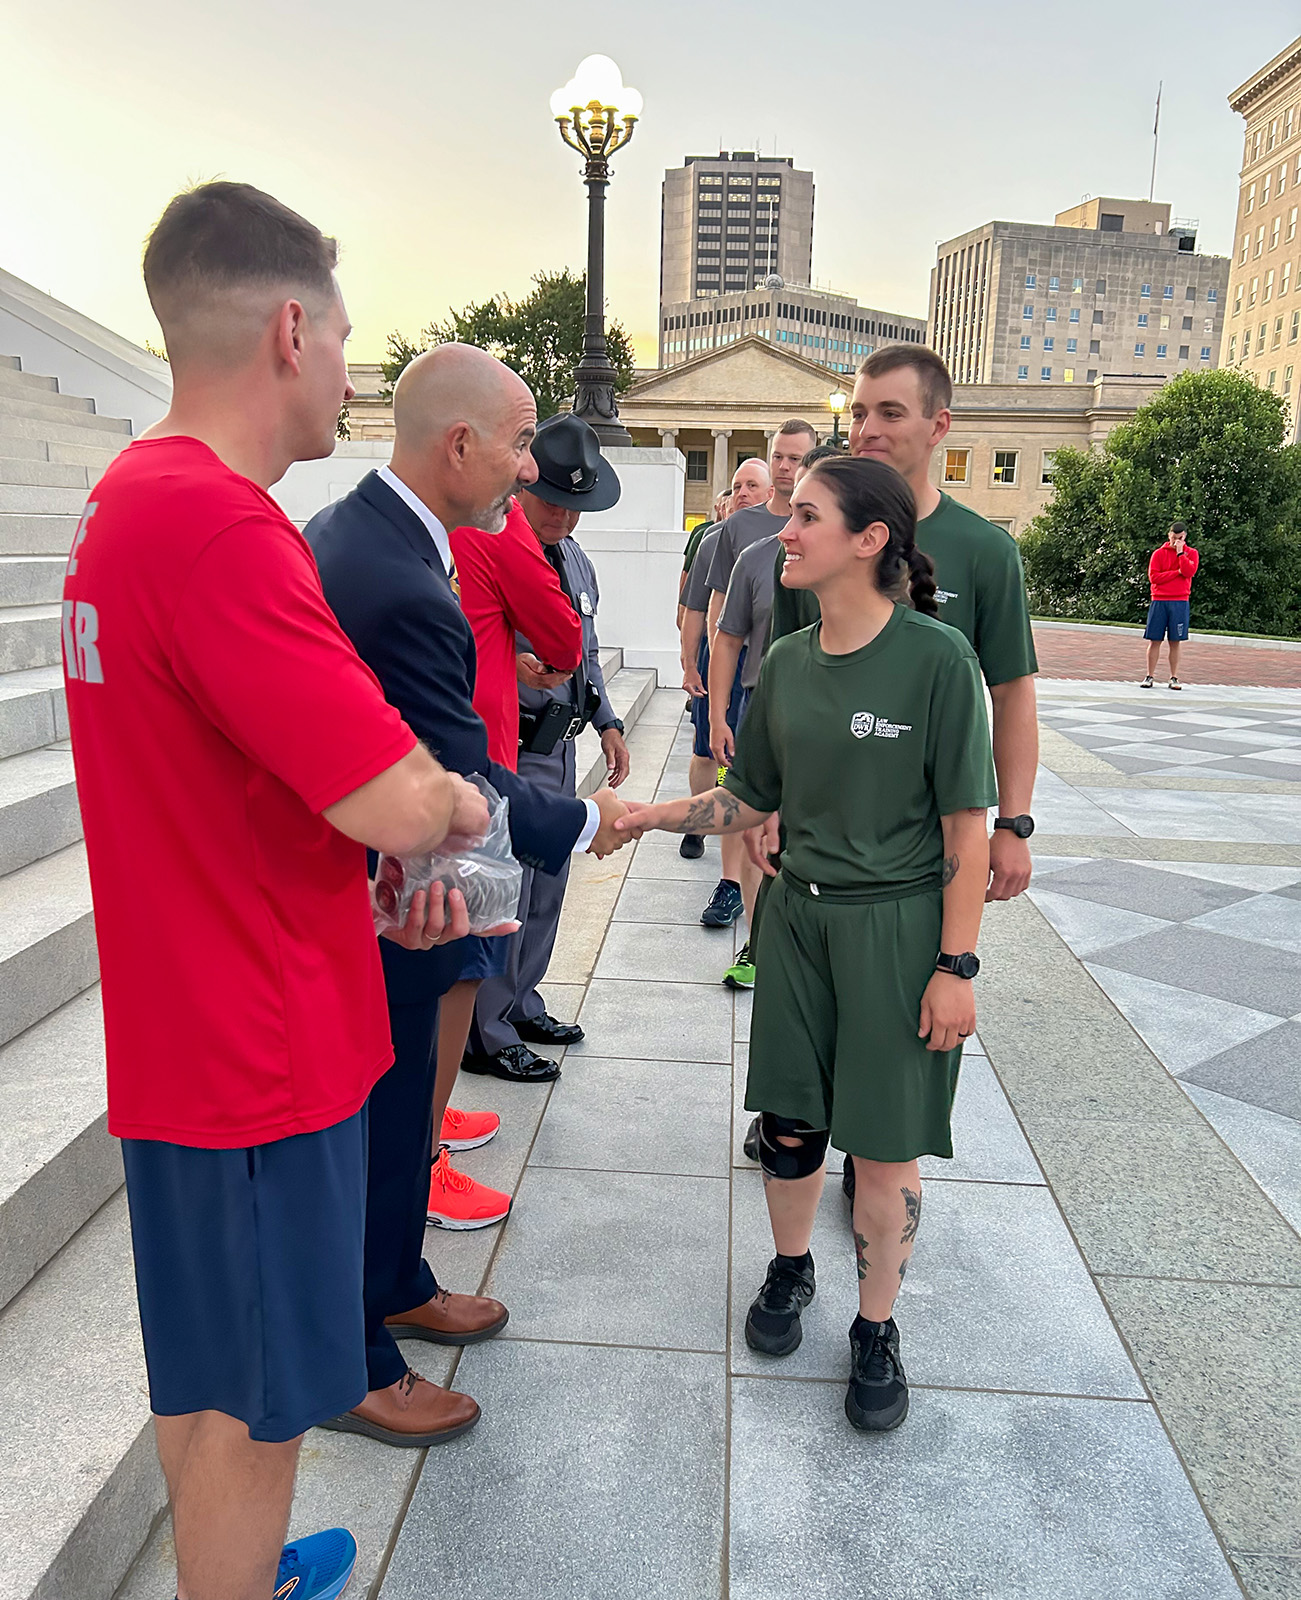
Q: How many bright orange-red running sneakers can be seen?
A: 2